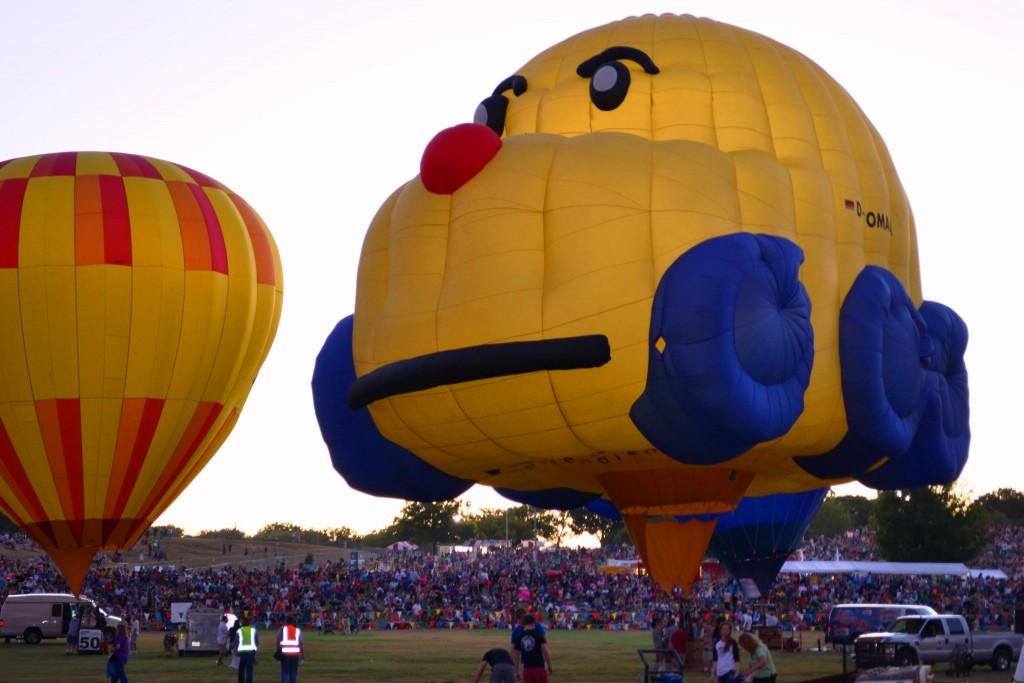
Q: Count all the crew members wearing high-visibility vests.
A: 2